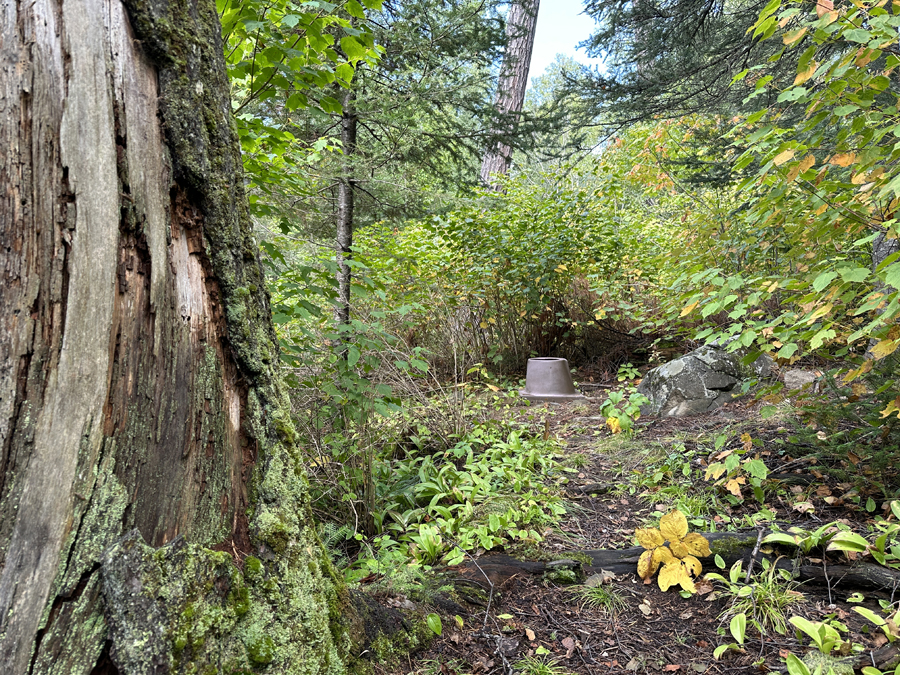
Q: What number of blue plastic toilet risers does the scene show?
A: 0